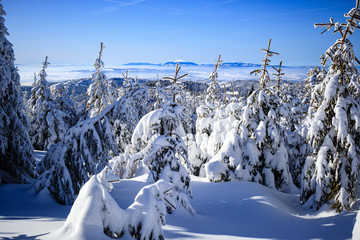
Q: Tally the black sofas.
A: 0